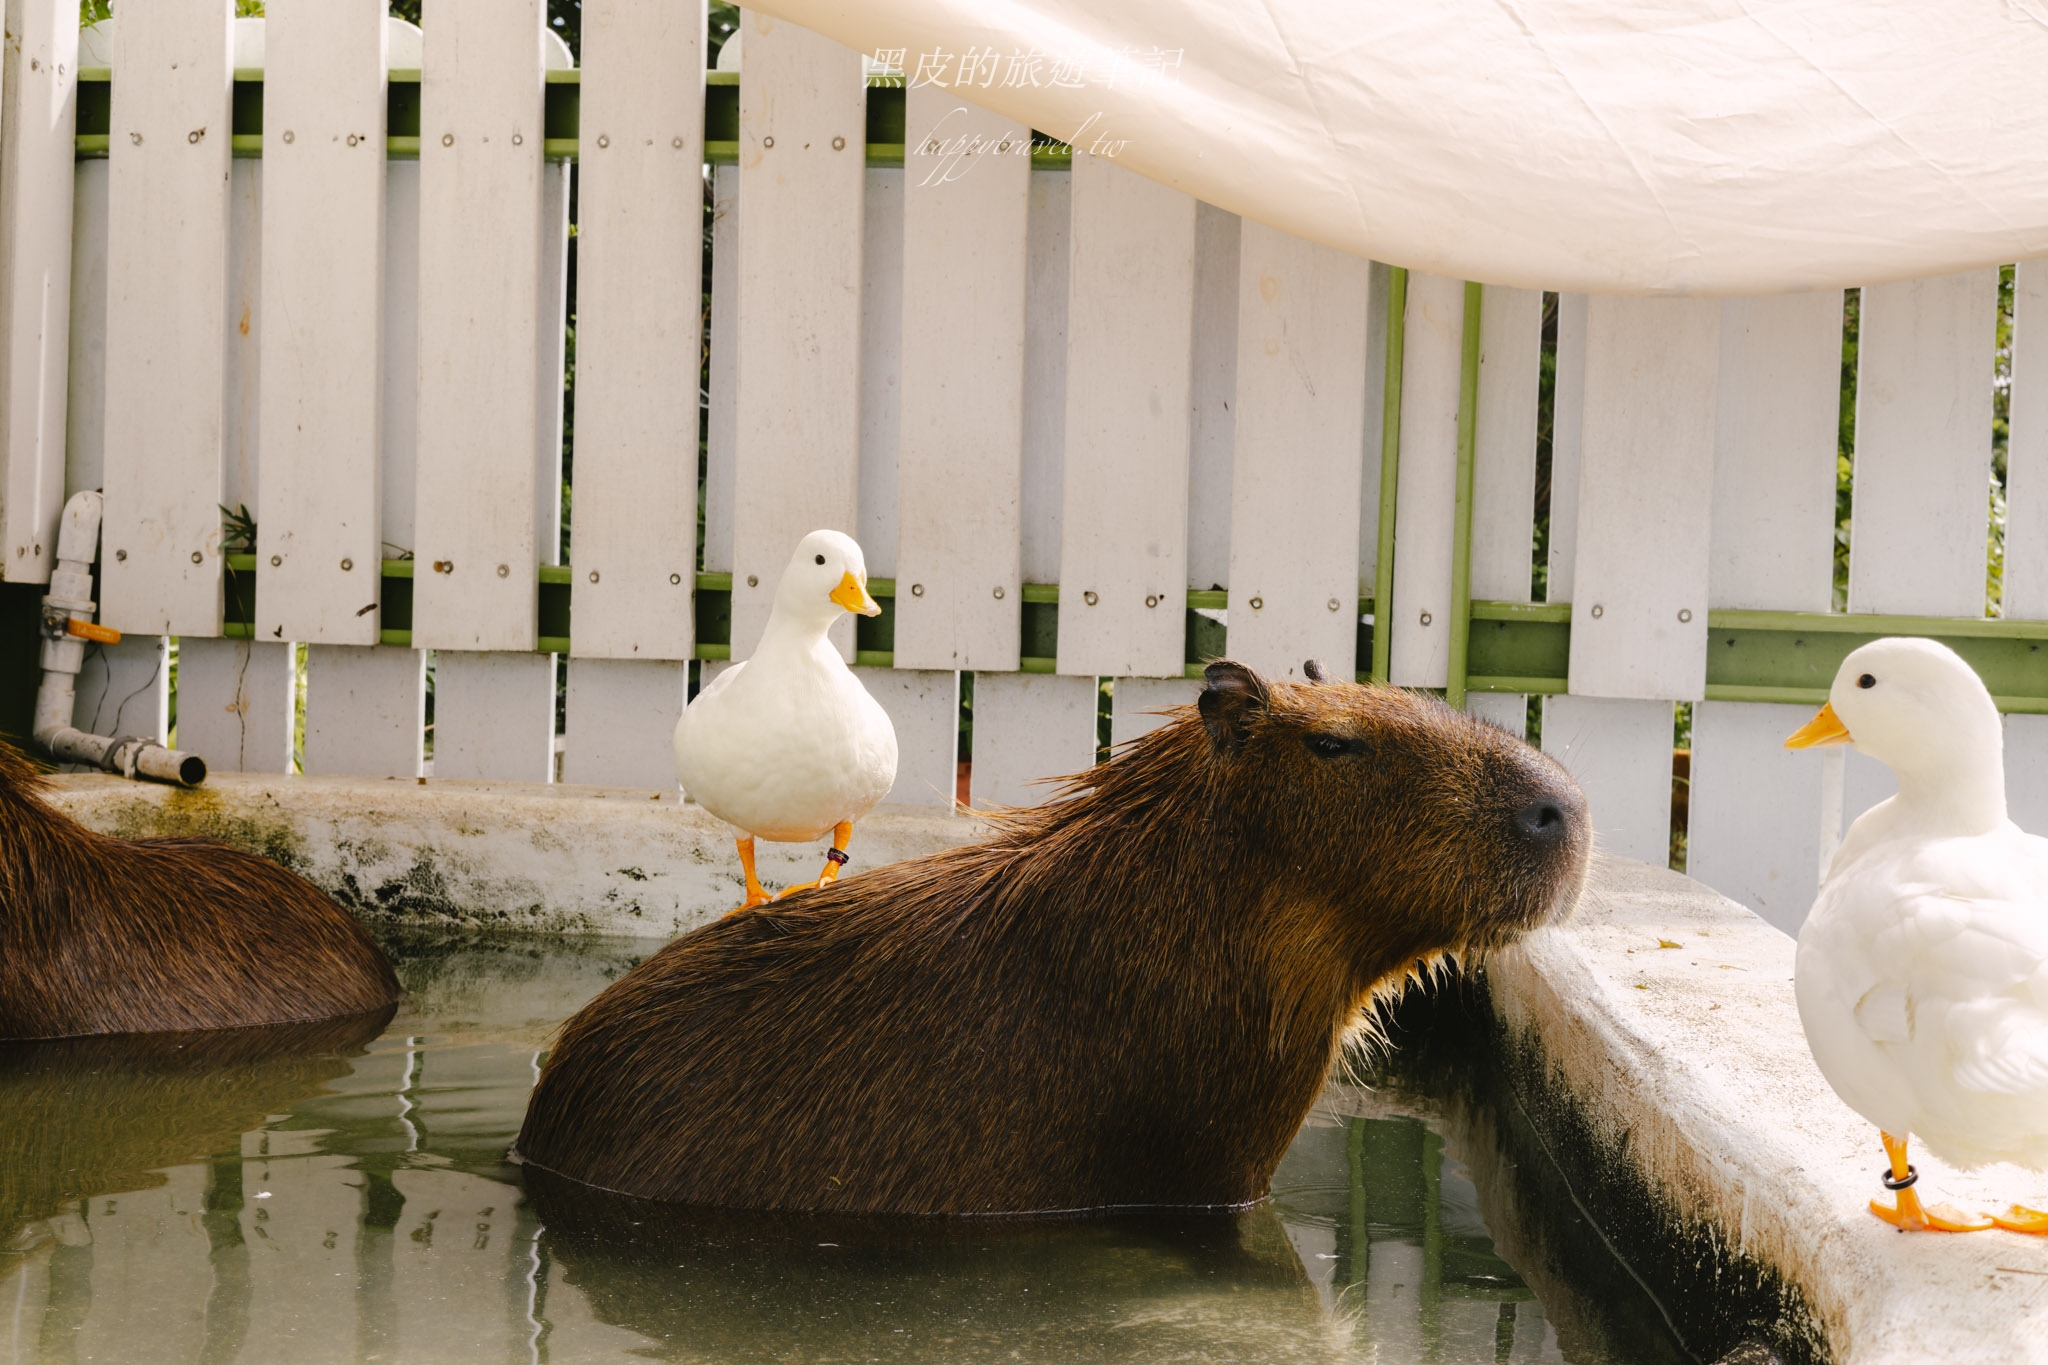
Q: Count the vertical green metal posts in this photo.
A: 2